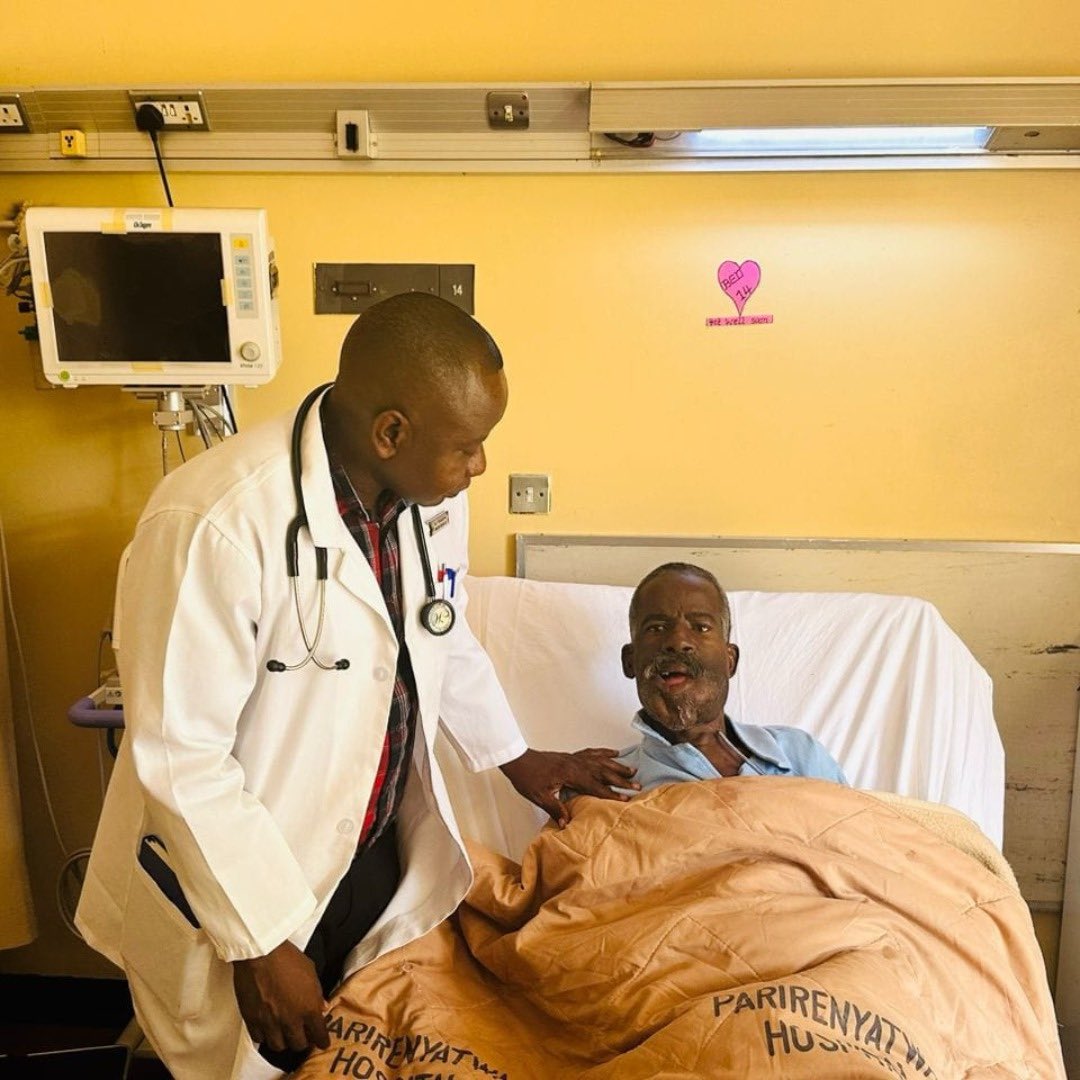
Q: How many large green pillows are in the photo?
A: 0